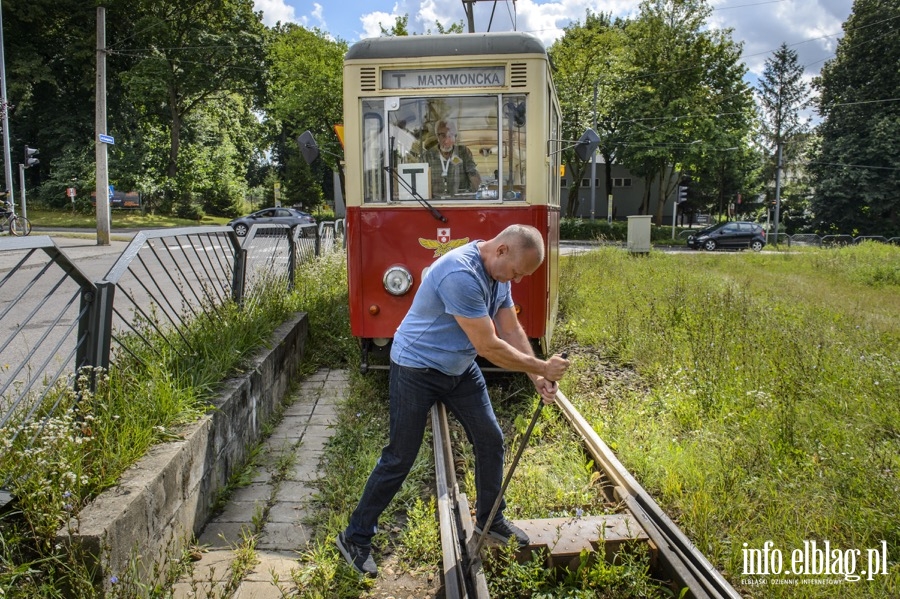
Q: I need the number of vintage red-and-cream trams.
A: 1